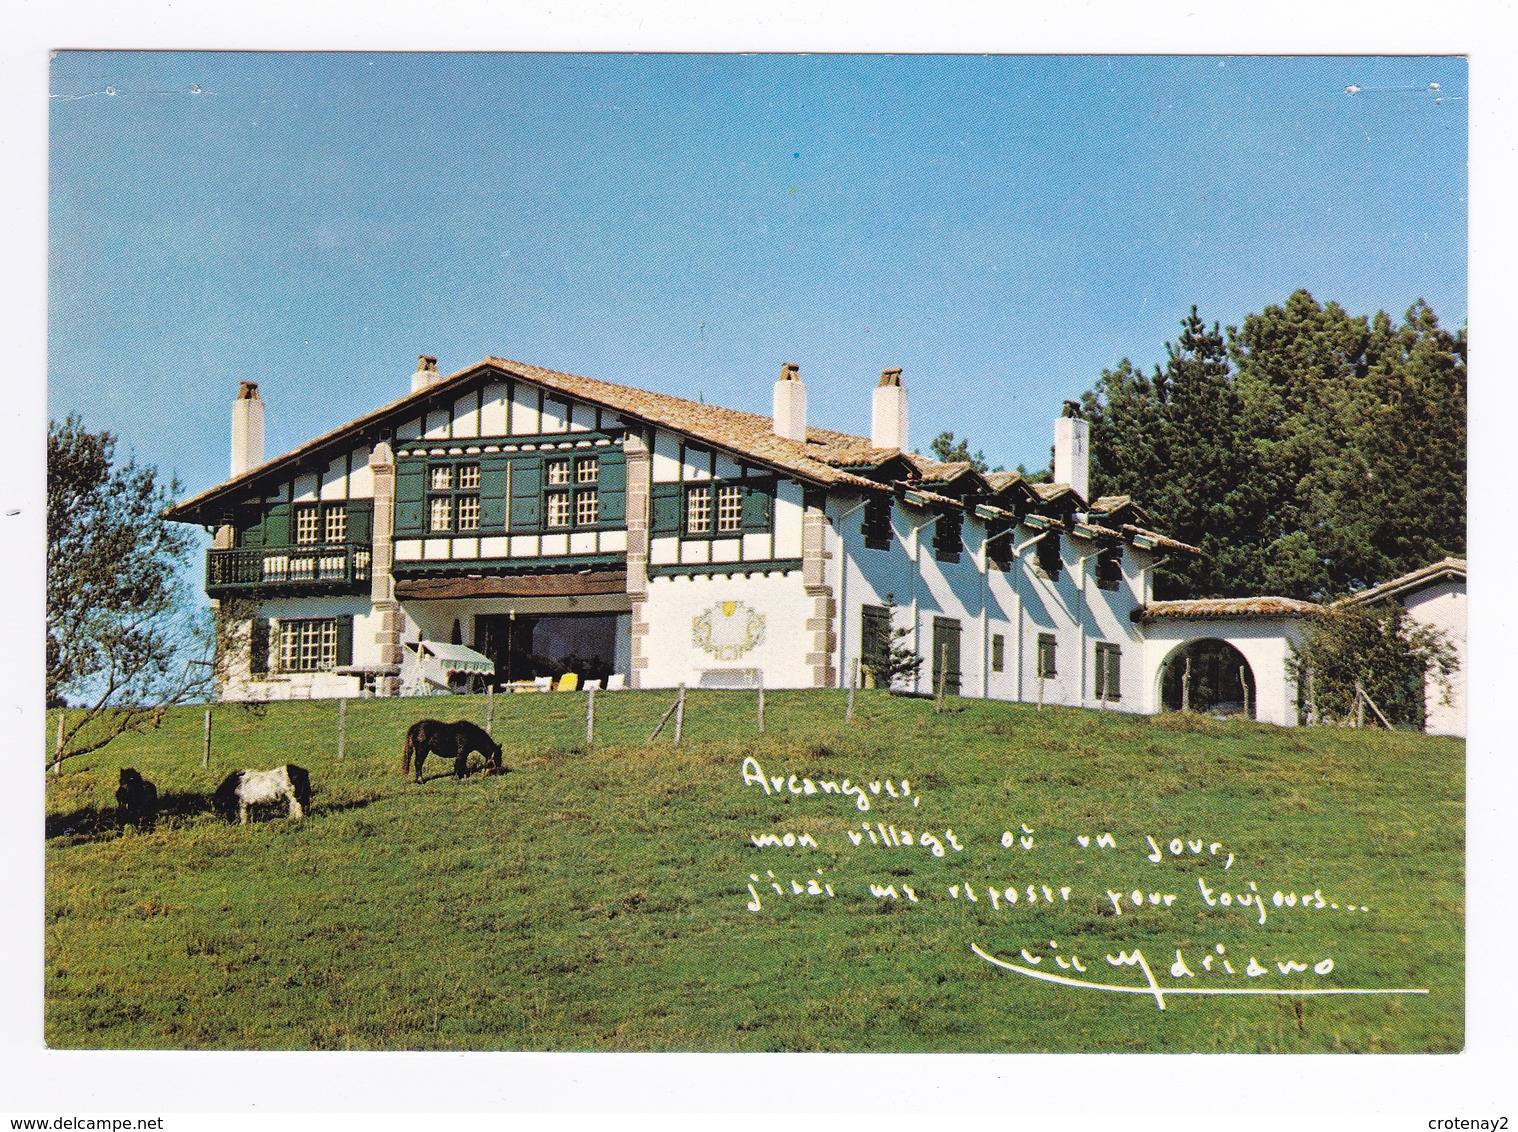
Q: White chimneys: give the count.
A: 5